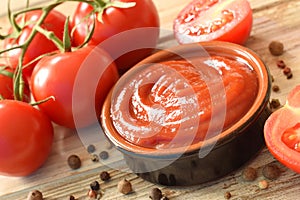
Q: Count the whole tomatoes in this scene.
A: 5